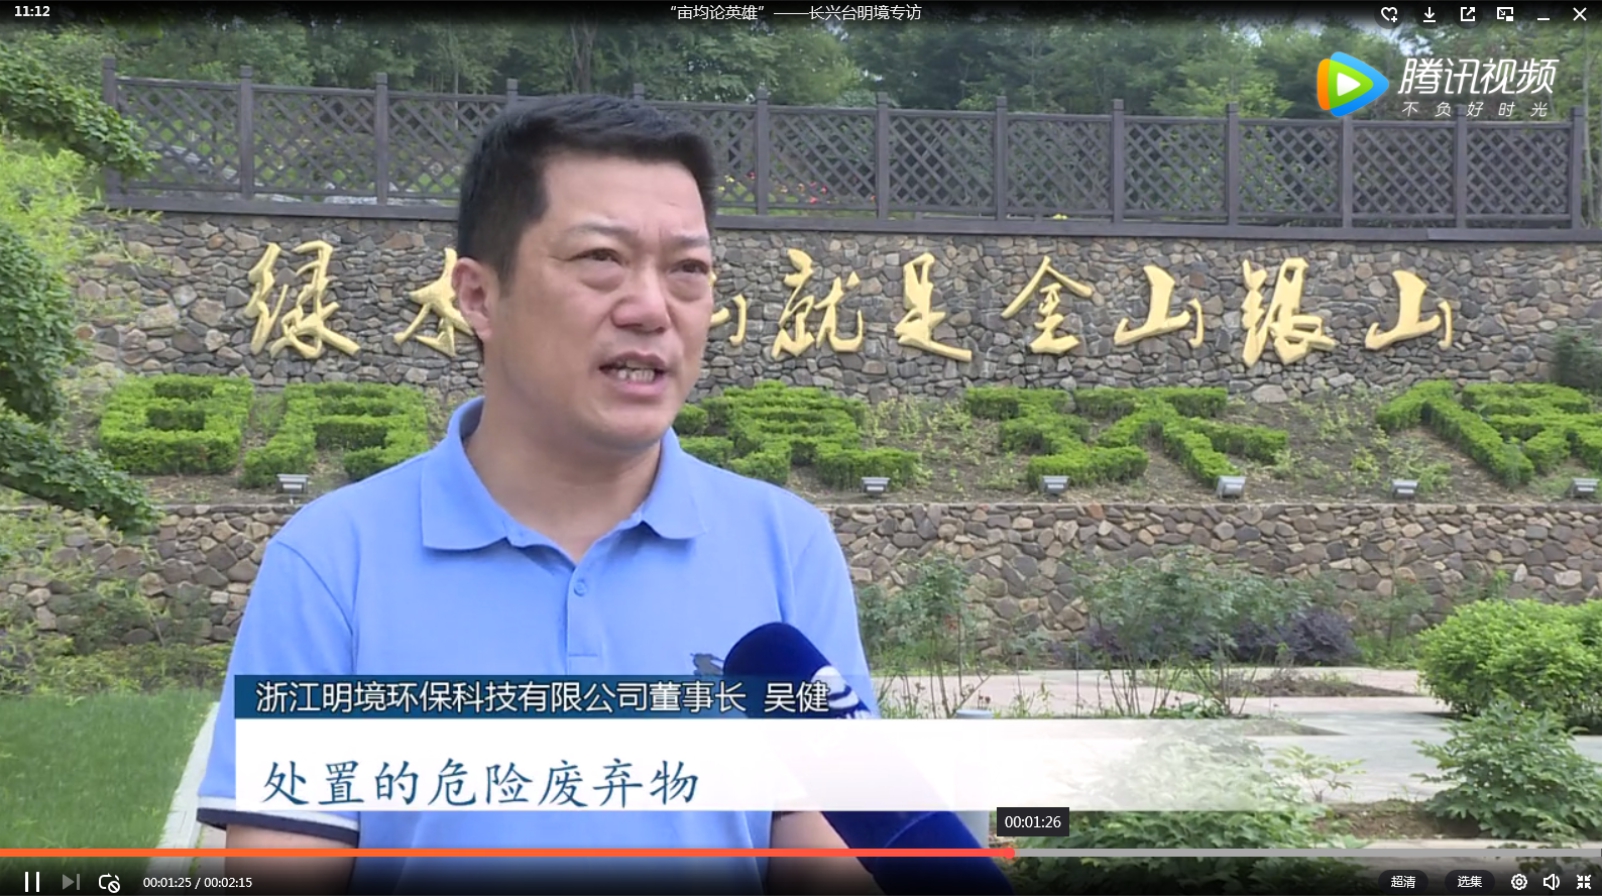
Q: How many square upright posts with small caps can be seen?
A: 13